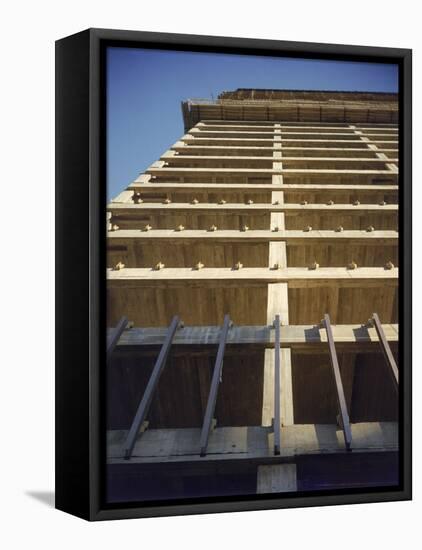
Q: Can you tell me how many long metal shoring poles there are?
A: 6